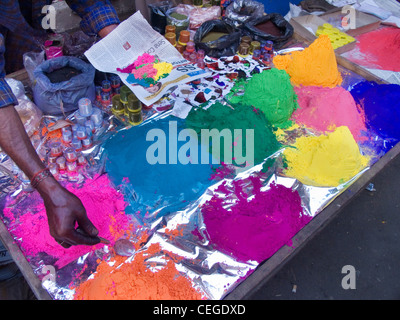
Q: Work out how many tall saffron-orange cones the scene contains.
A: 1